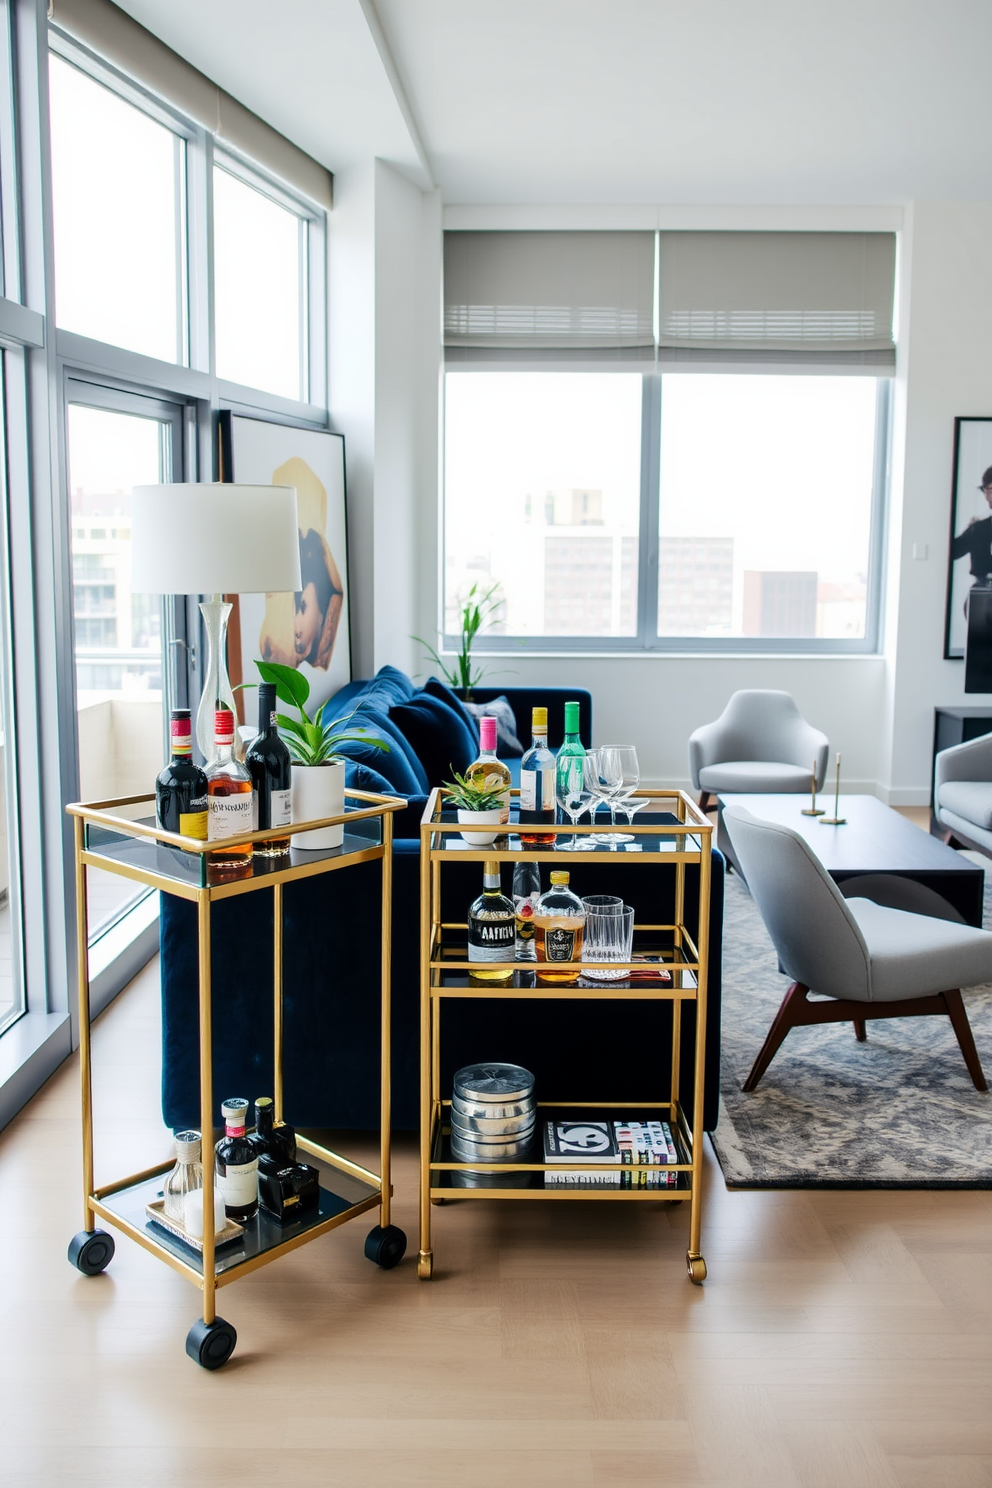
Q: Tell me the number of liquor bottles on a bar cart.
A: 11